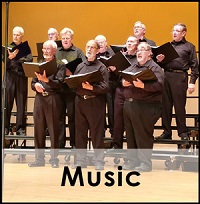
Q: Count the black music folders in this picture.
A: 9